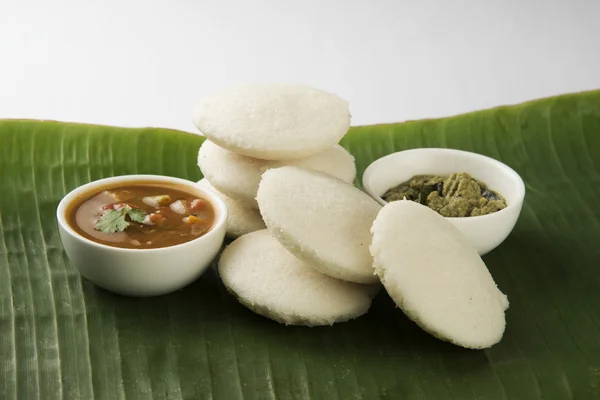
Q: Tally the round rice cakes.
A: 6